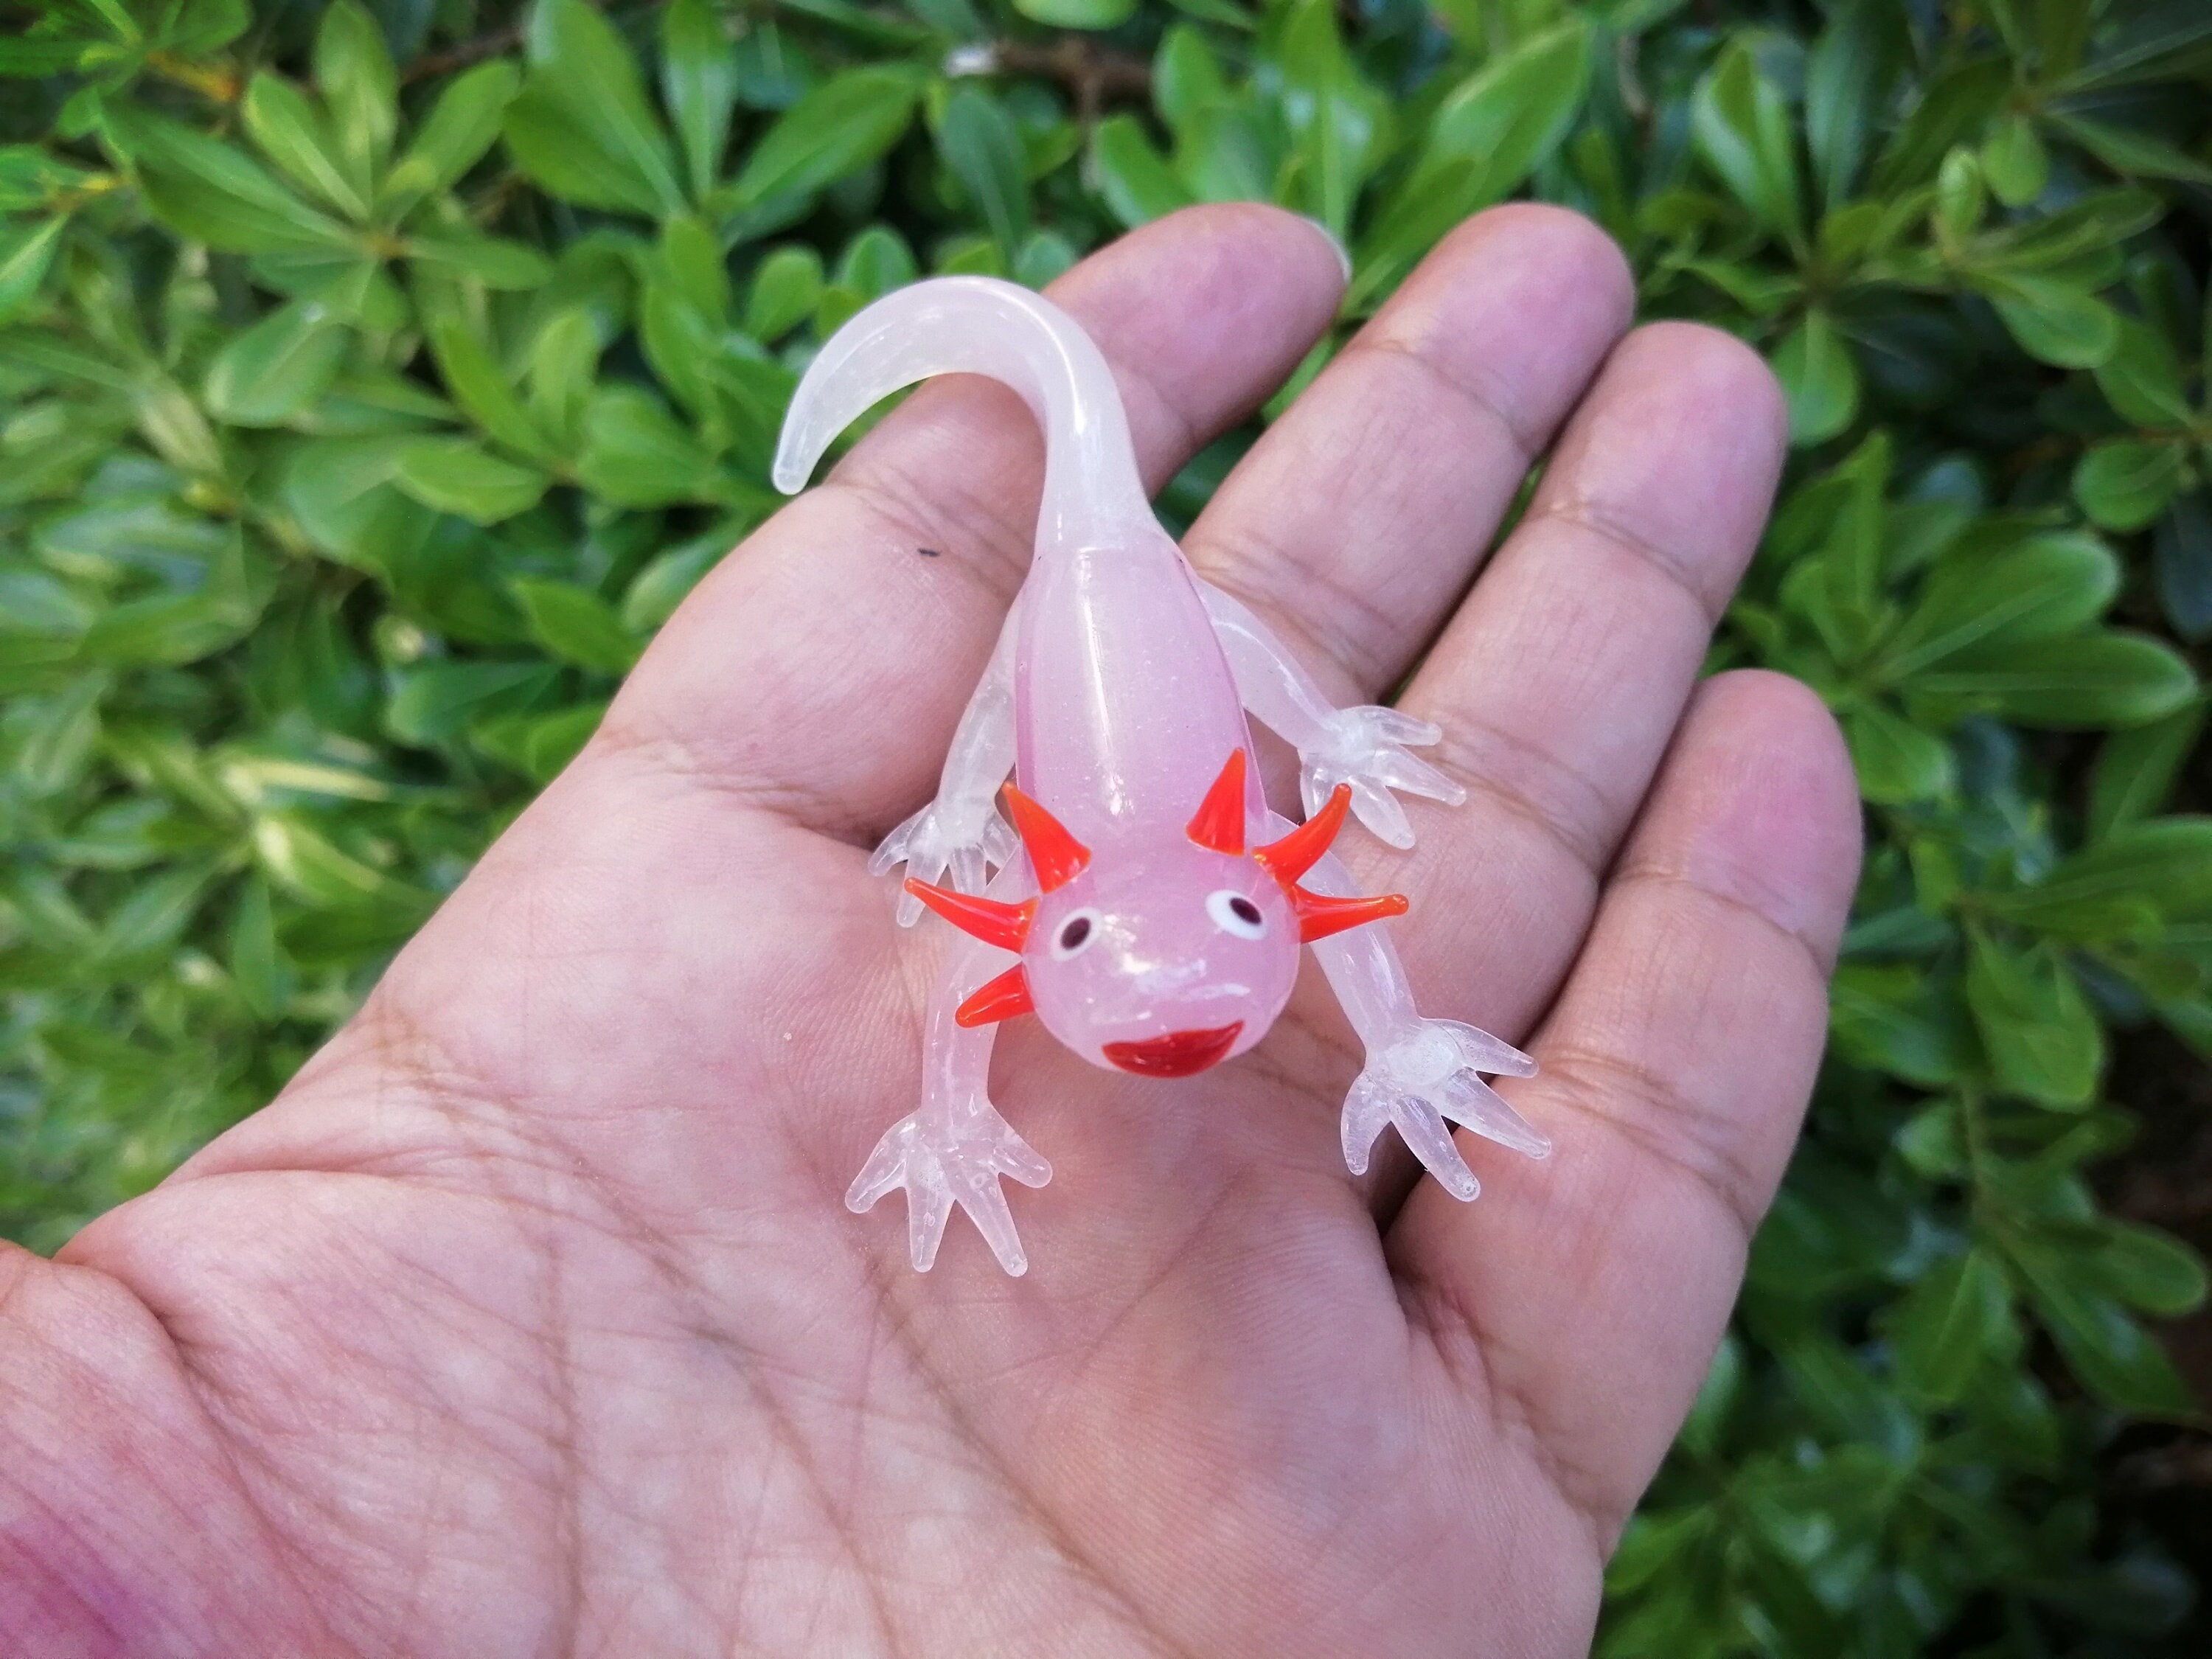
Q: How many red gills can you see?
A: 6